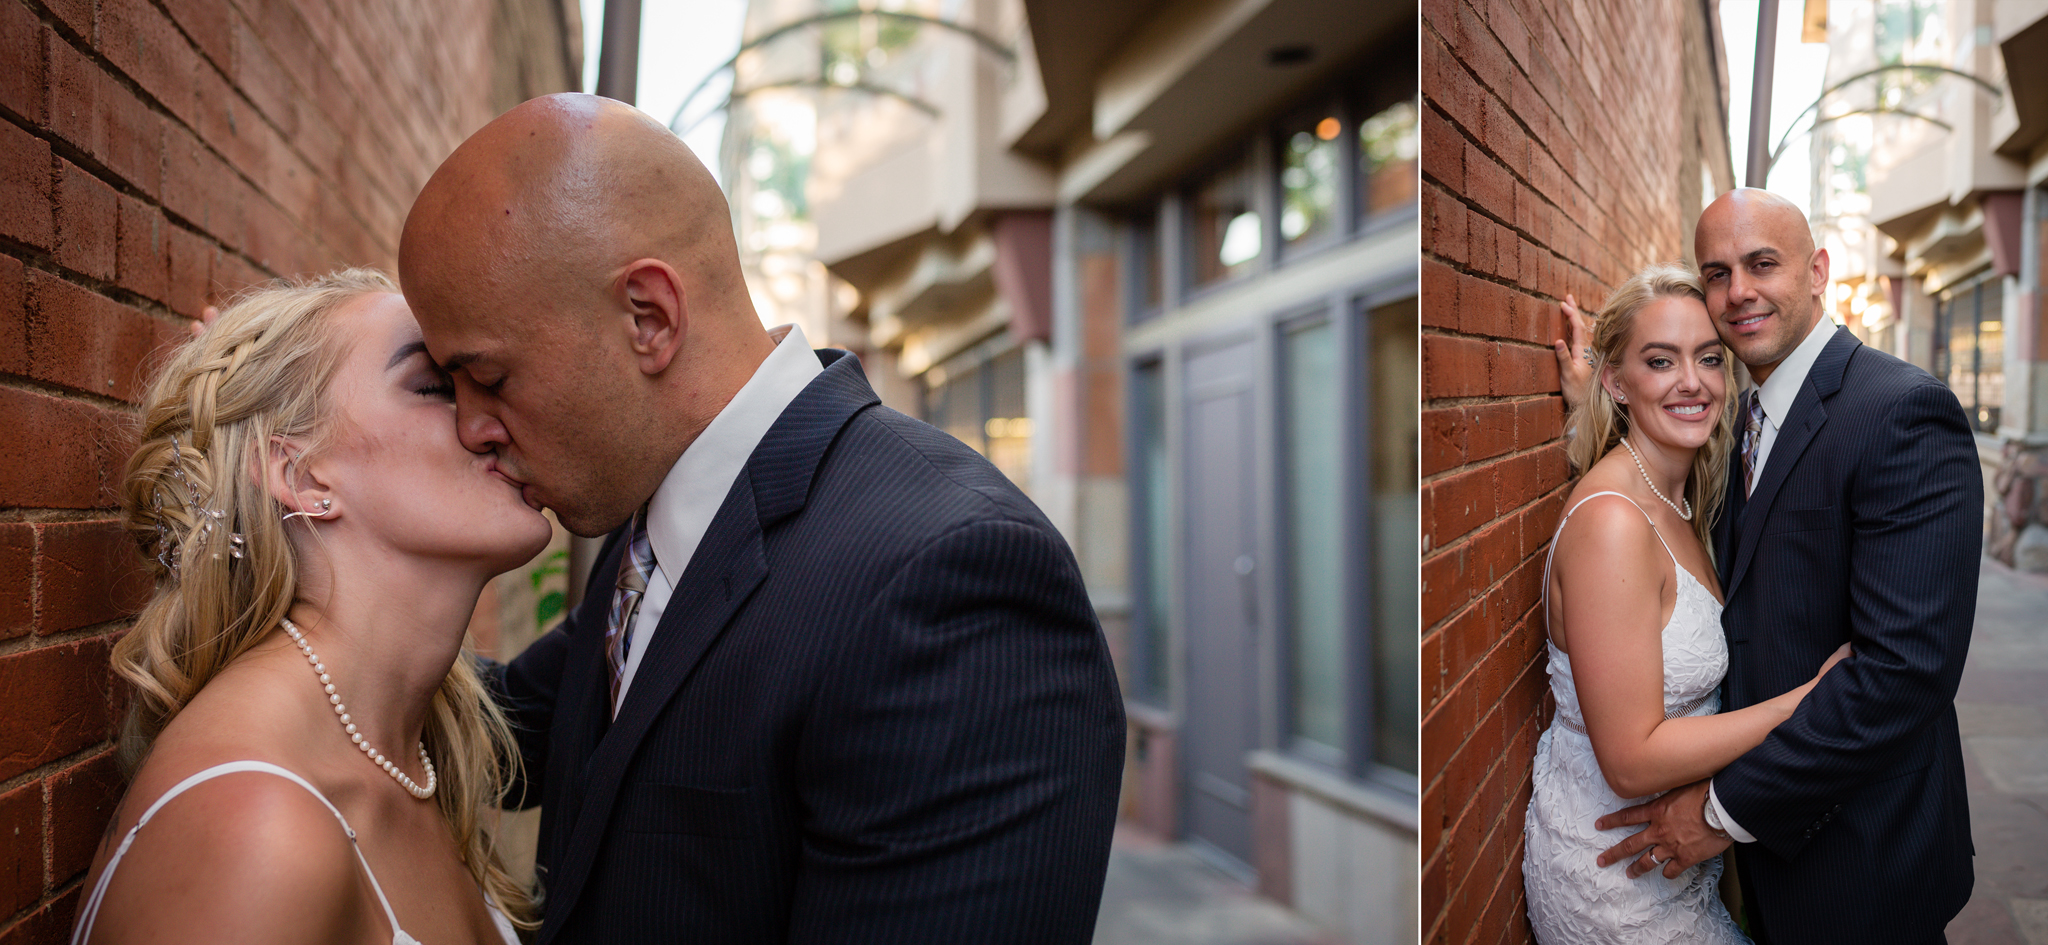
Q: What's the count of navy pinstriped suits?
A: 2